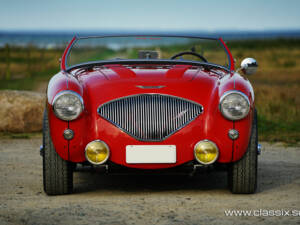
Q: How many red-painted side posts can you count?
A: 2